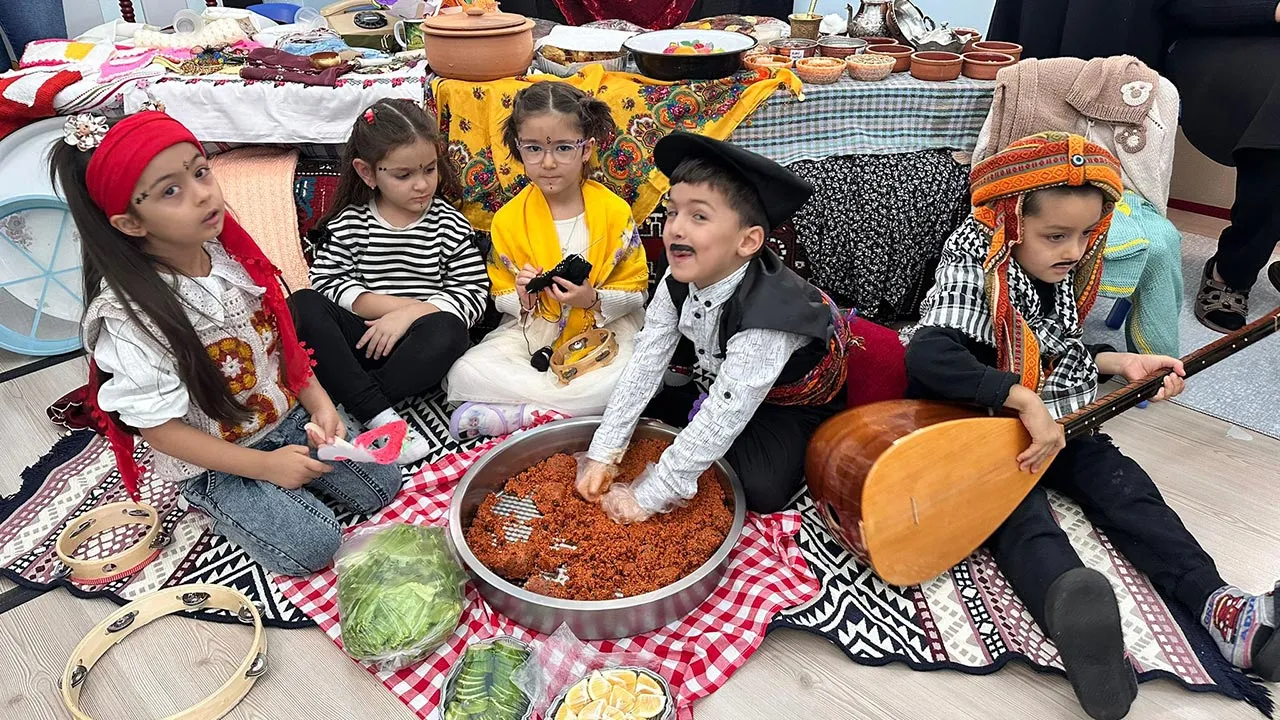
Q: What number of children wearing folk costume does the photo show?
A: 4